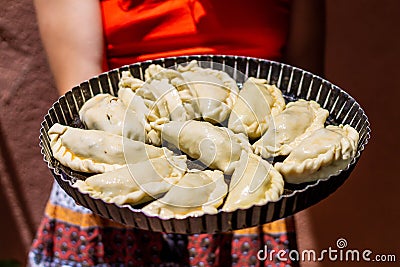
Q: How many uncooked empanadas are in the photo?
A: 12